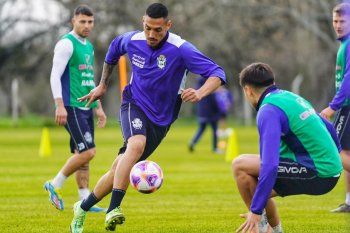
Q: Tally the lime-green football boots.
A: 2